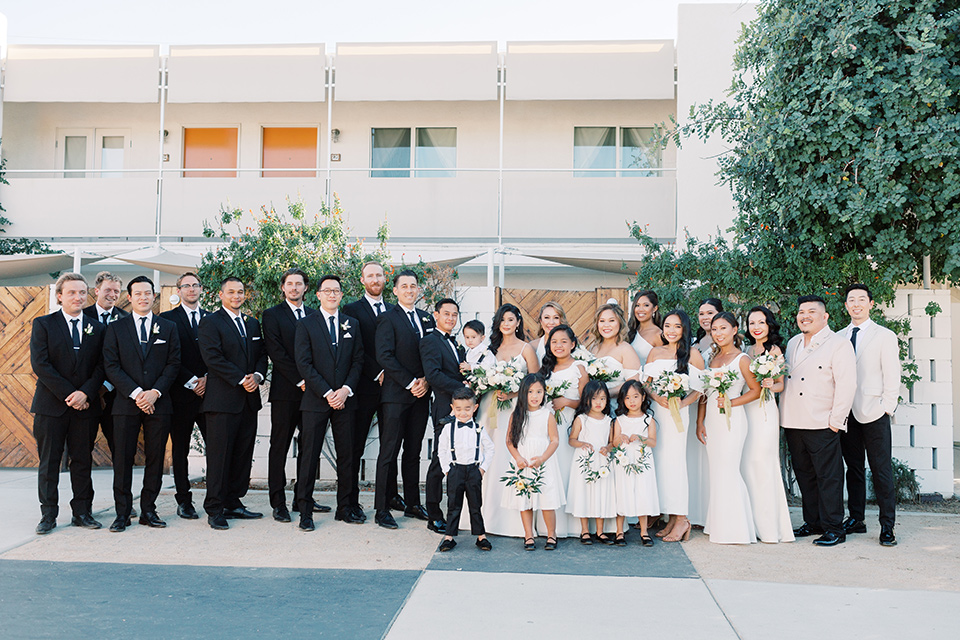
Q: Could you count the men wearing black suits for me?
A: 10